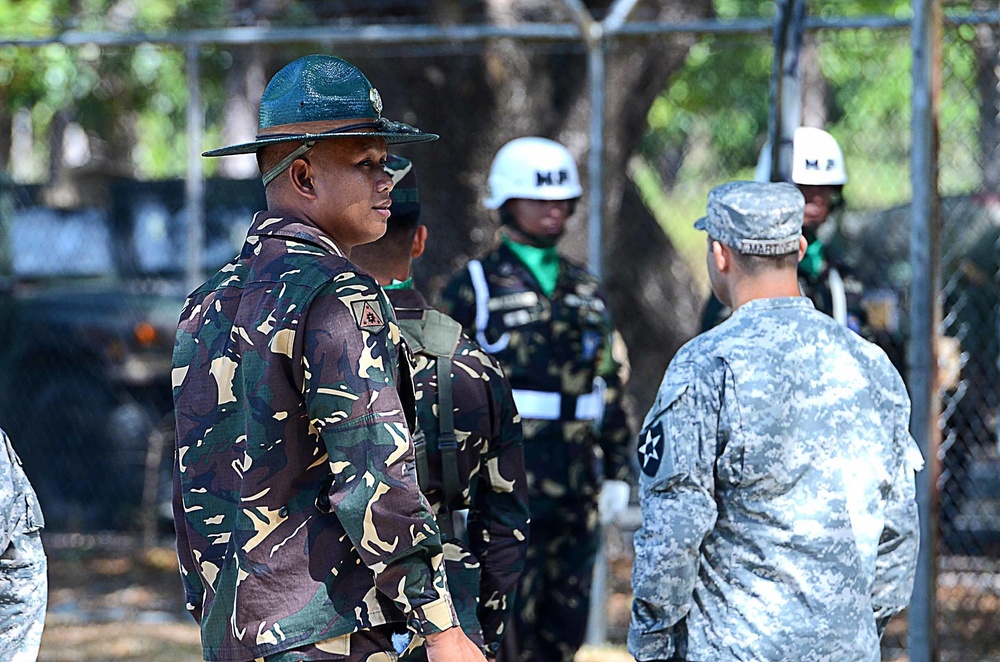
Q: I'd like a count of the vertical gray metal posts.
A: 4